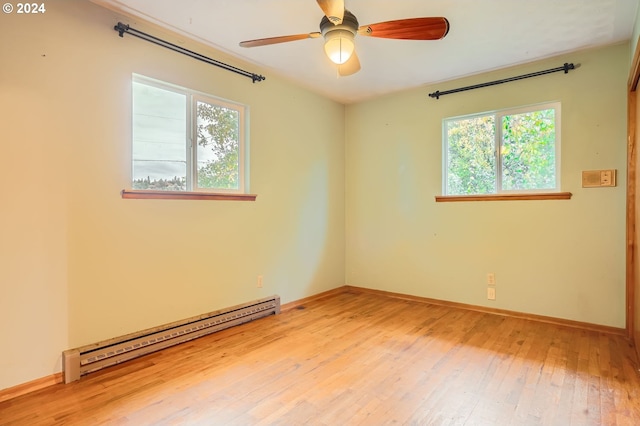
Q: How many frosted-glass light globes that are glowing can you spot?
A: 1